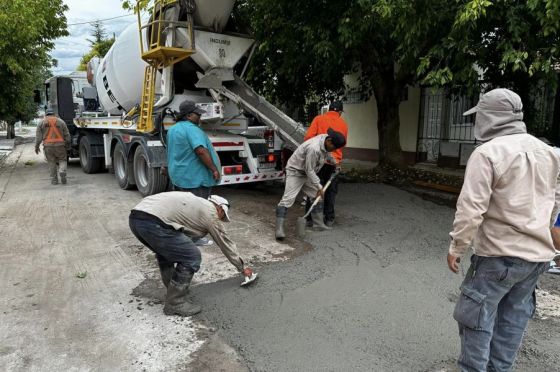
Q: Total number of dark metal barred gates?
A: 1